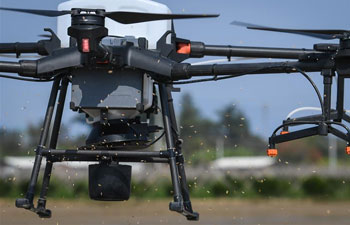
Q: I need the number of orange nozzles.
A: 3